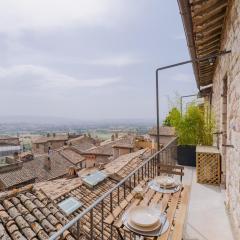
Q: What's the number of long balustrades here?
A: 1